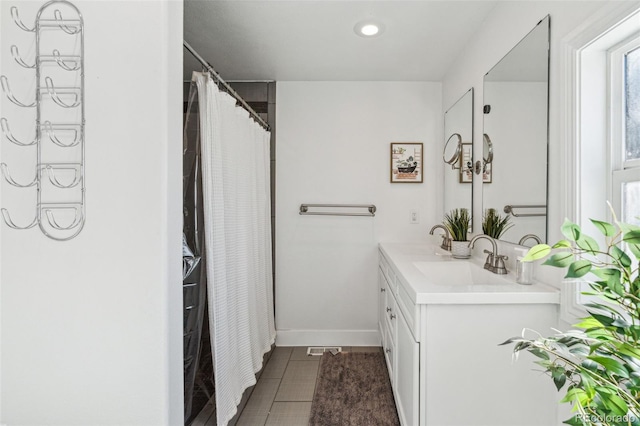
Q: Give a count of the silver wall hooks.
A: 12